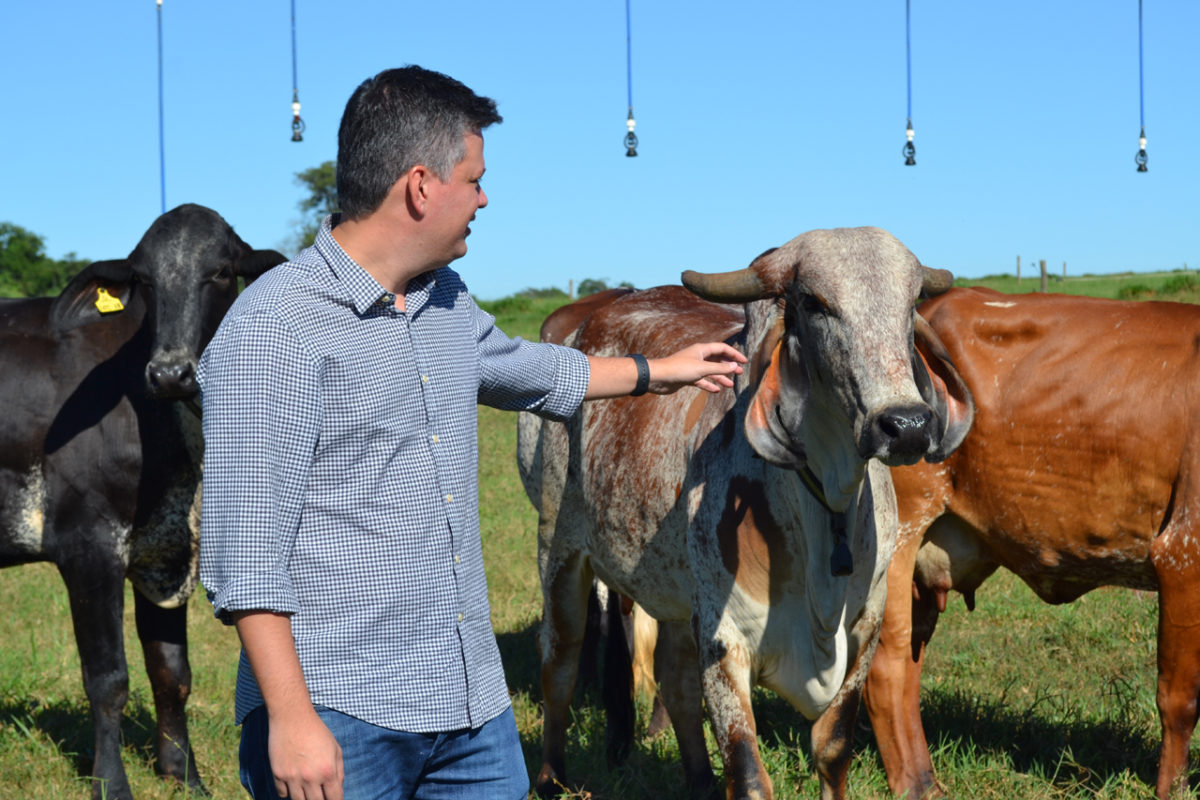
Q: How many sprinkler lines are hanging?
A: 5